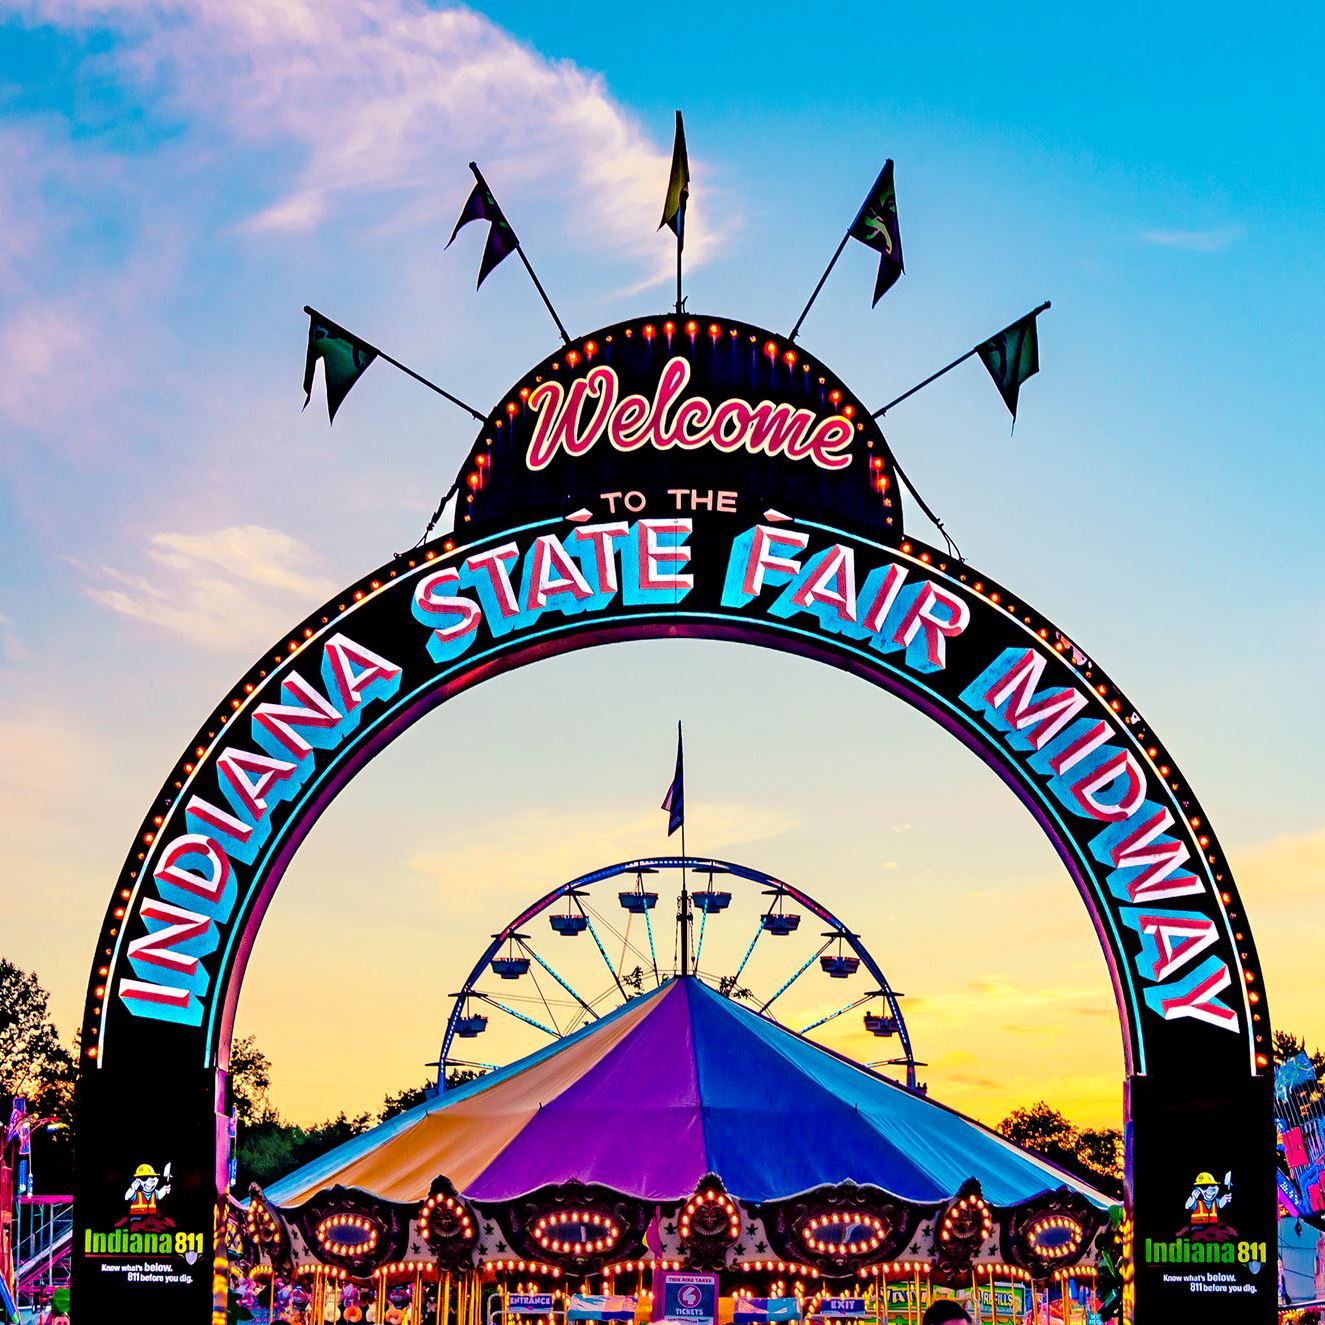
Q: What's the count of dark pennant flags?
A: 5